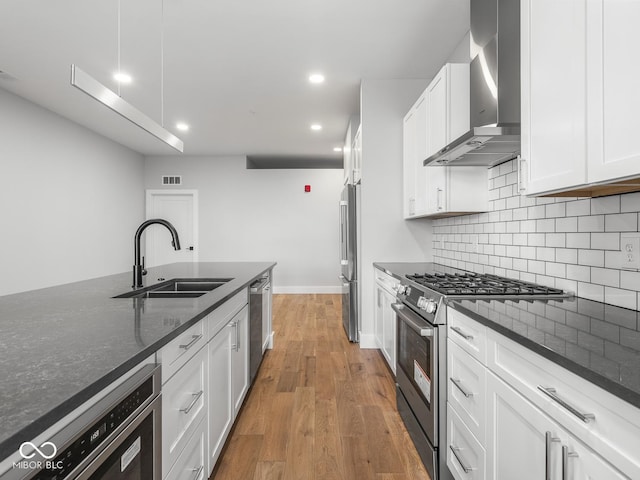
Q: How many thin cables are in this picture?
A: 2